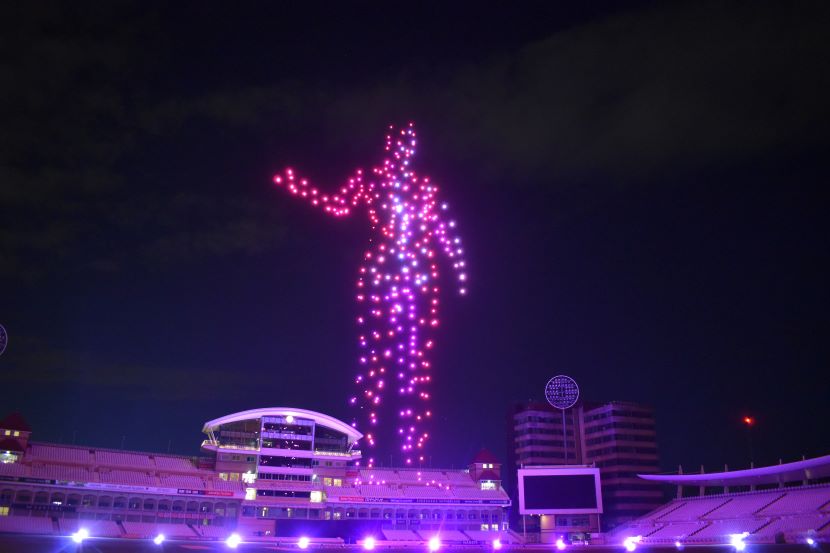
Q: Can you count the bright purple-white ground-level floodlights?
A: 12